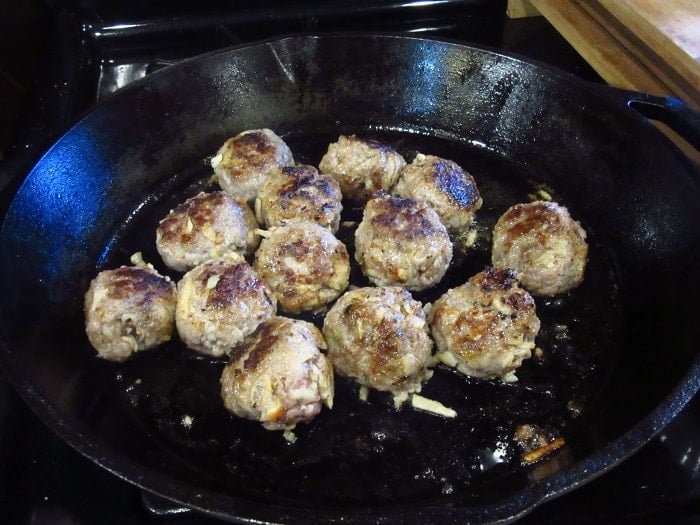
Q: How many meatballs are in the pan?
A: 13